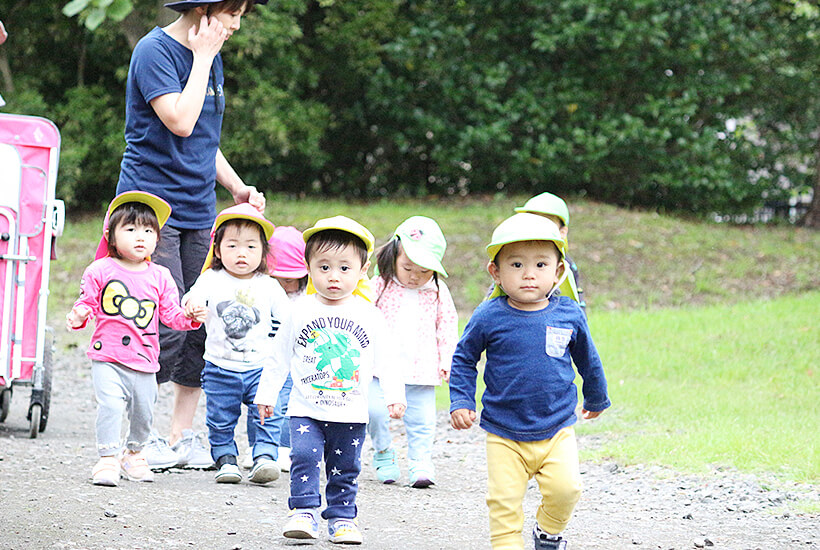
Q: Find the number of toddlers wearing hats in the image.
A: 7